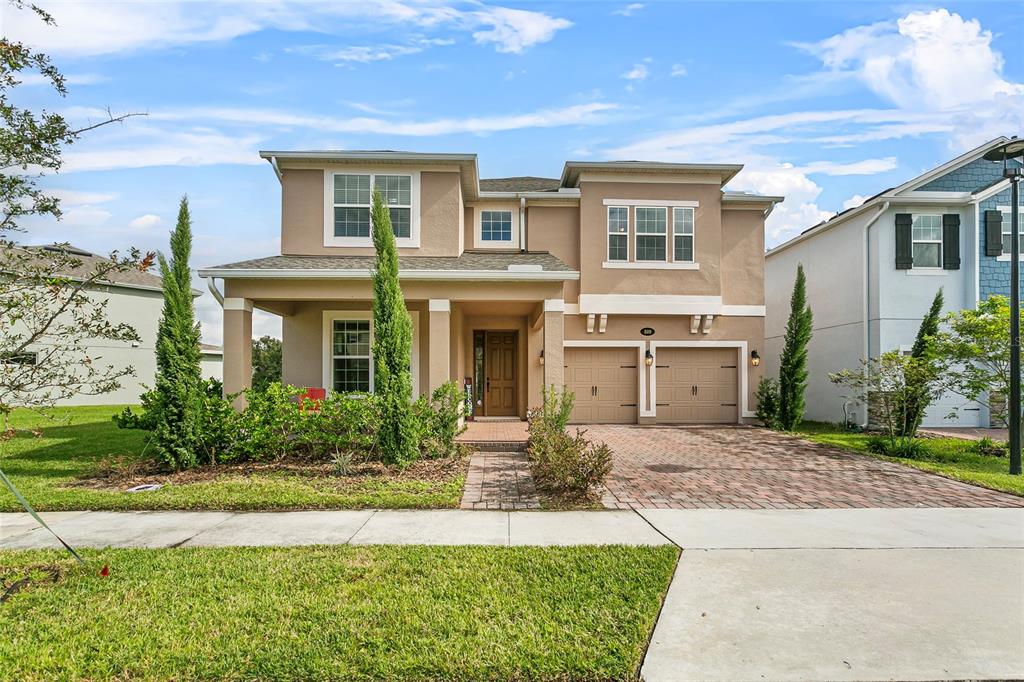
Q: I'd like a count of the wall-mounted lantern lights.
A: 3